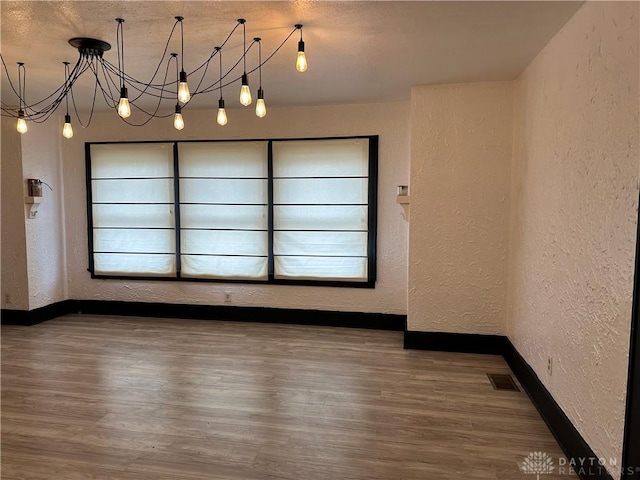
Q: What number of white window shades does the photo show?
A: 3